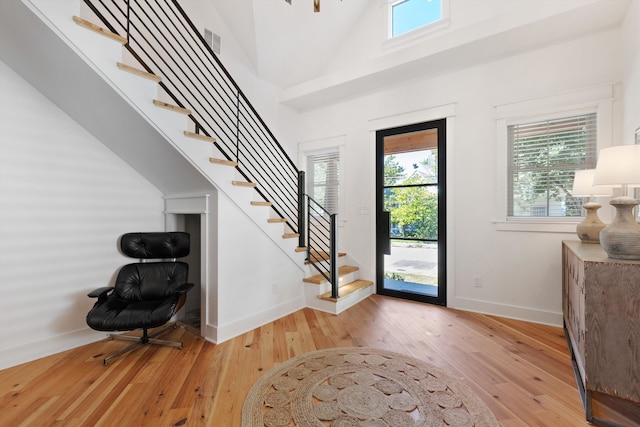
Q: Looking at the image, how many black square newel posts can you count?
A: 2